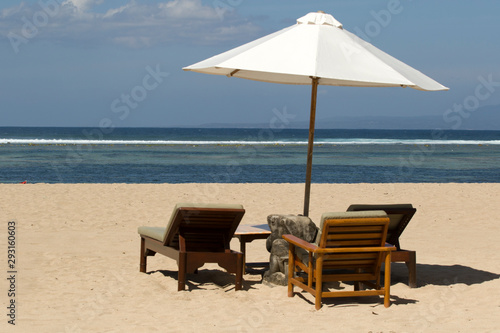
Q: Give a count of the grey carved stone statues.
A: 1